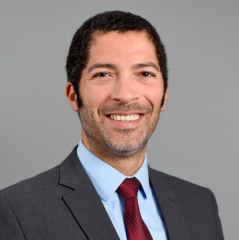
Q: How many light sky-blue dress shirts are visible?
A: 1